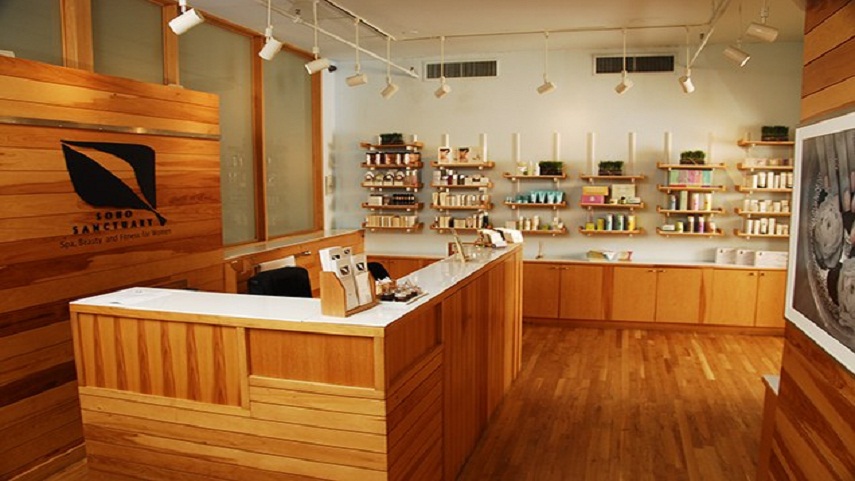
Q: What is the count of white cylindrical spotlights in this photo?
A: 11